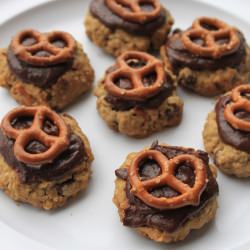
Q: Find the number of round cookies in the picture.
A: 7